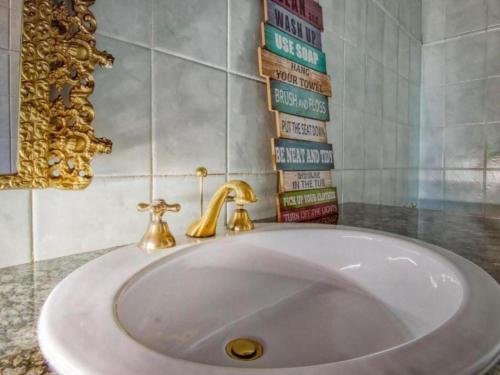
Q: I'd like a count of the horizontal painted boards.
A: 10